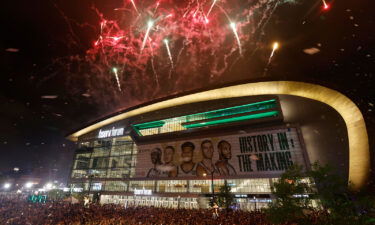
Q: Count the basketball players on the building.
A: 5